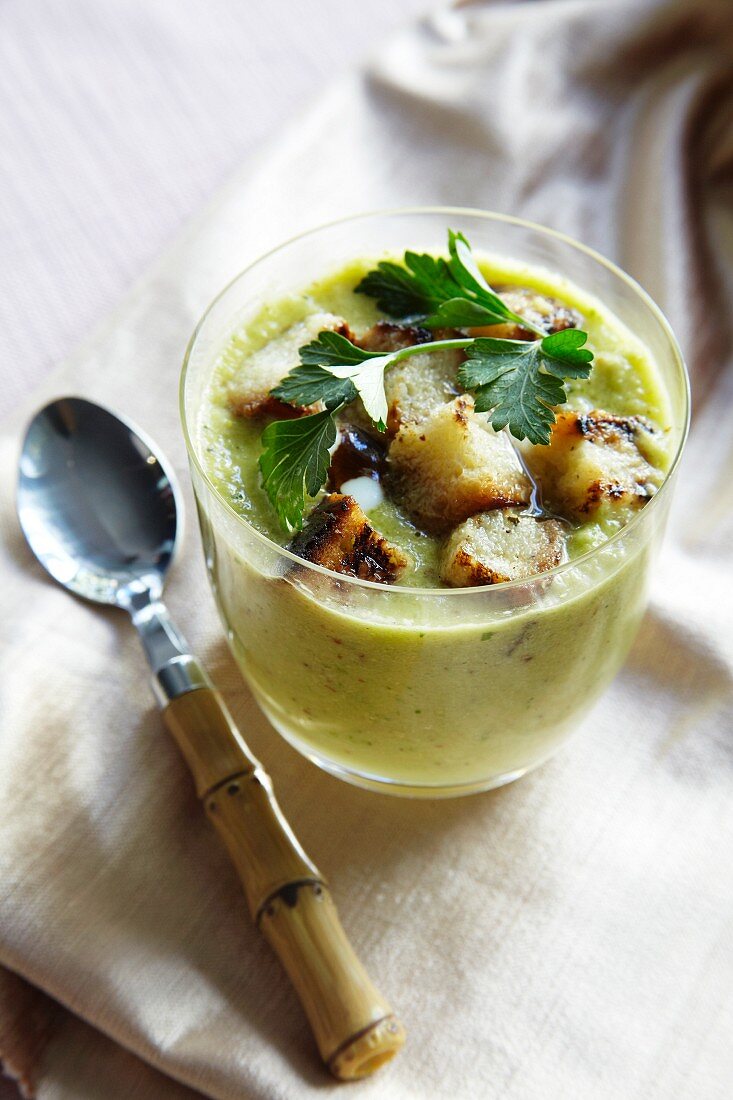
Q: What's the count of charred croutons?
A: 7